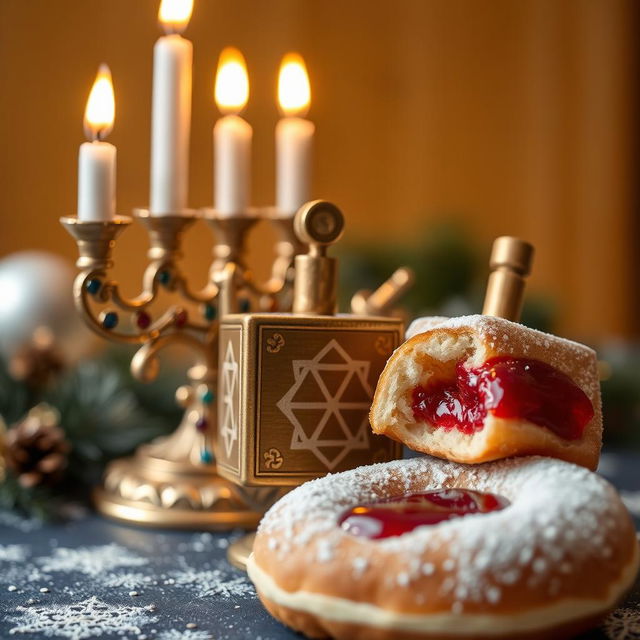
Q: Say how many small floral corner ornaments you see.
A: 3